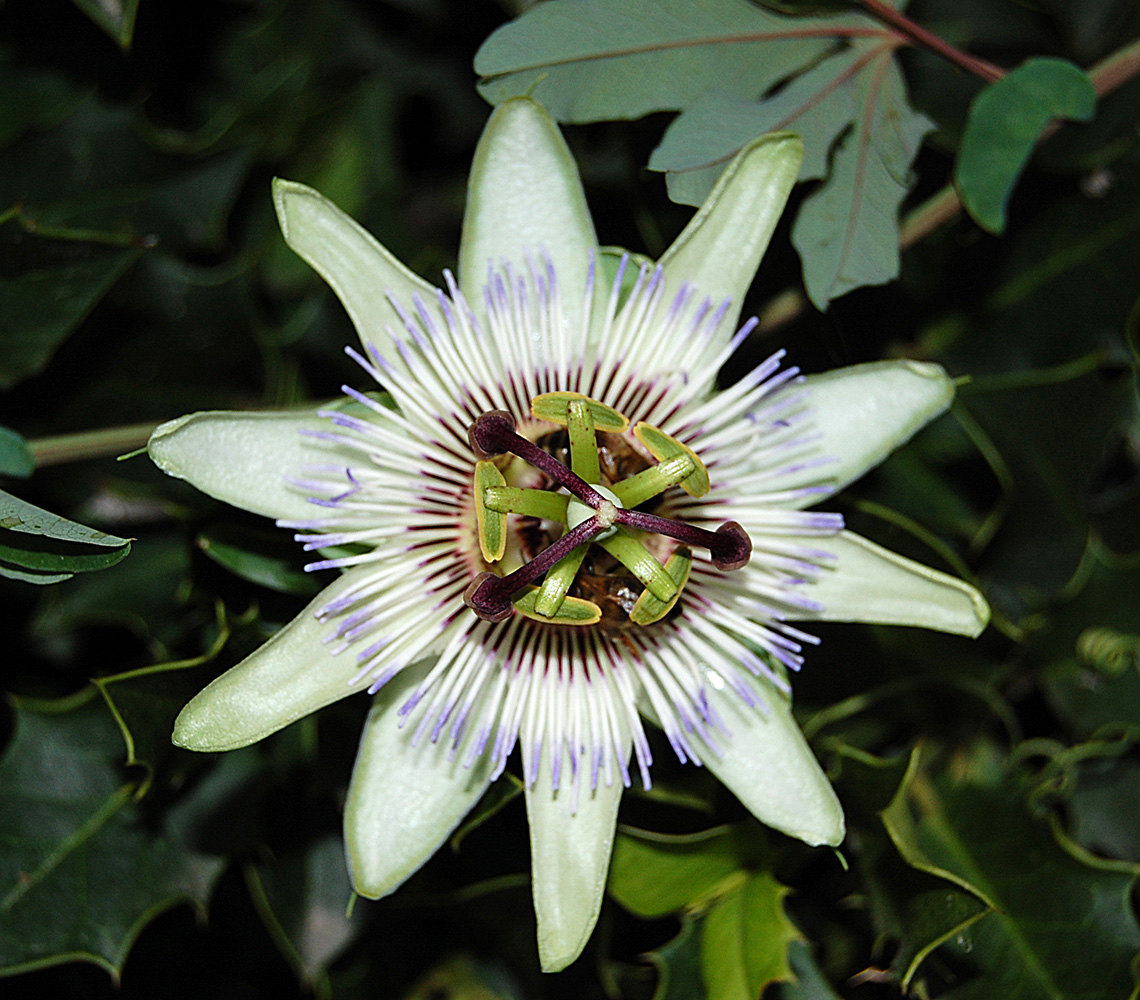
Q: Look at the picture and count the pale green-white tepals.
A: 10